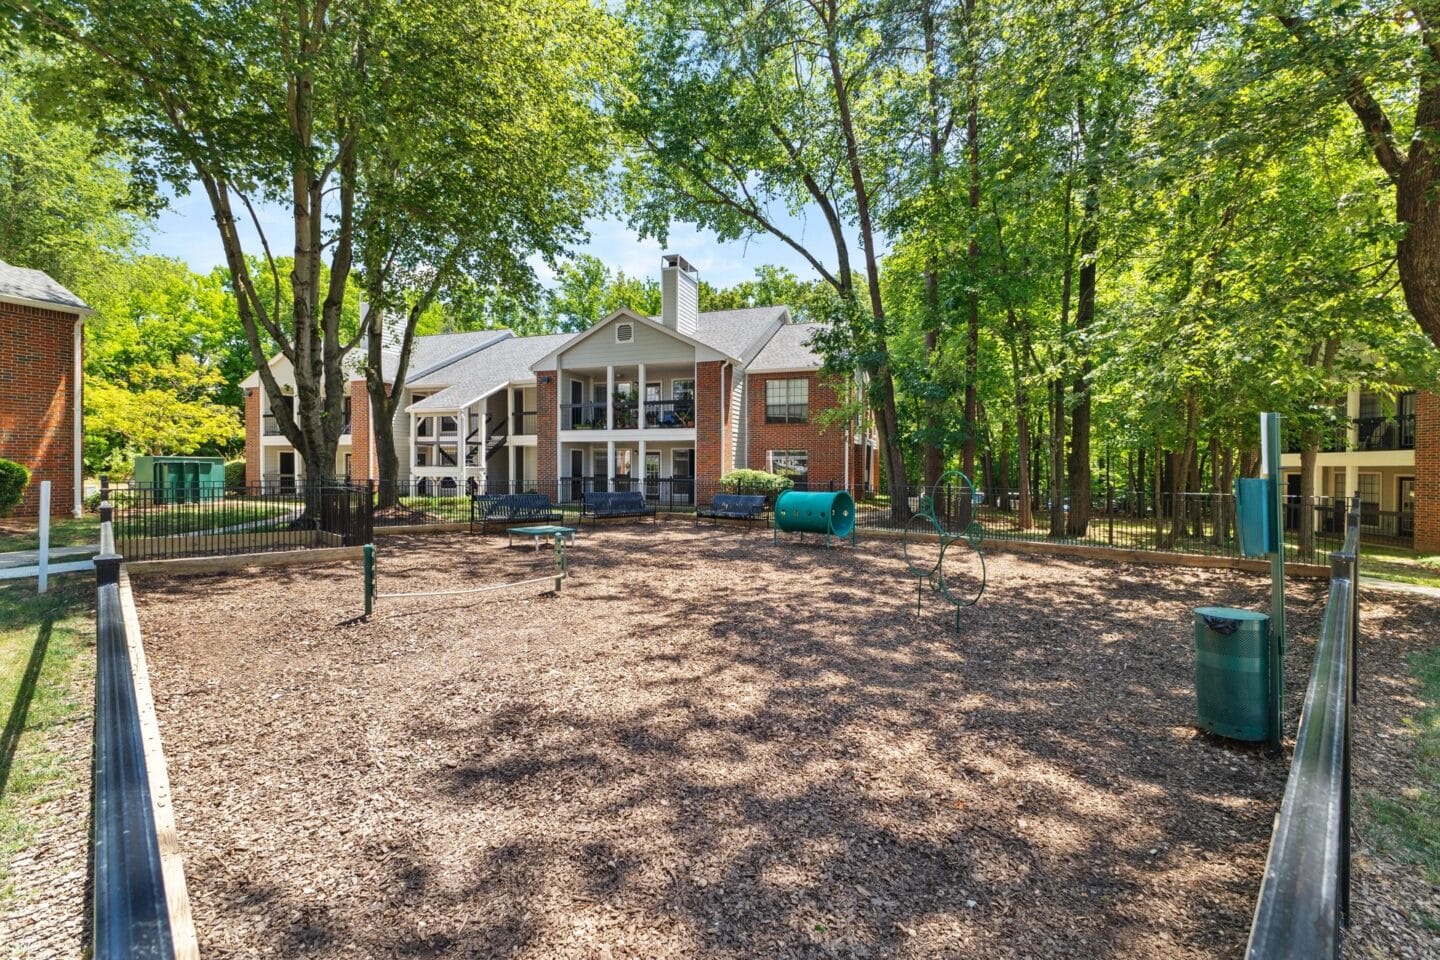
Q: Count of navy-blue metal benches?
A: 3